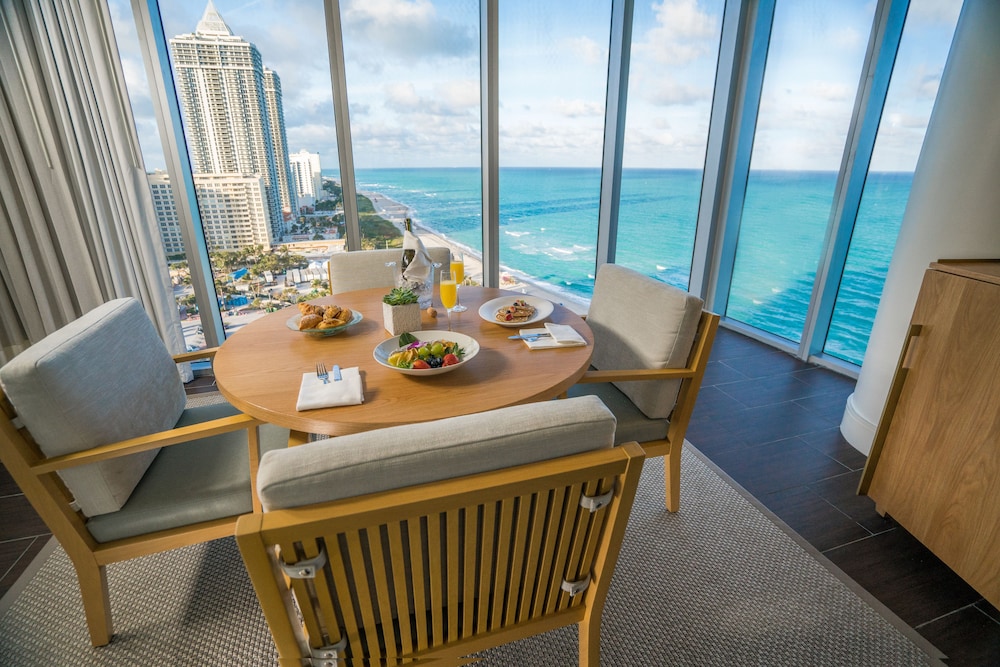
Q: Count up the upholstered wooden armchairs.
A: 4